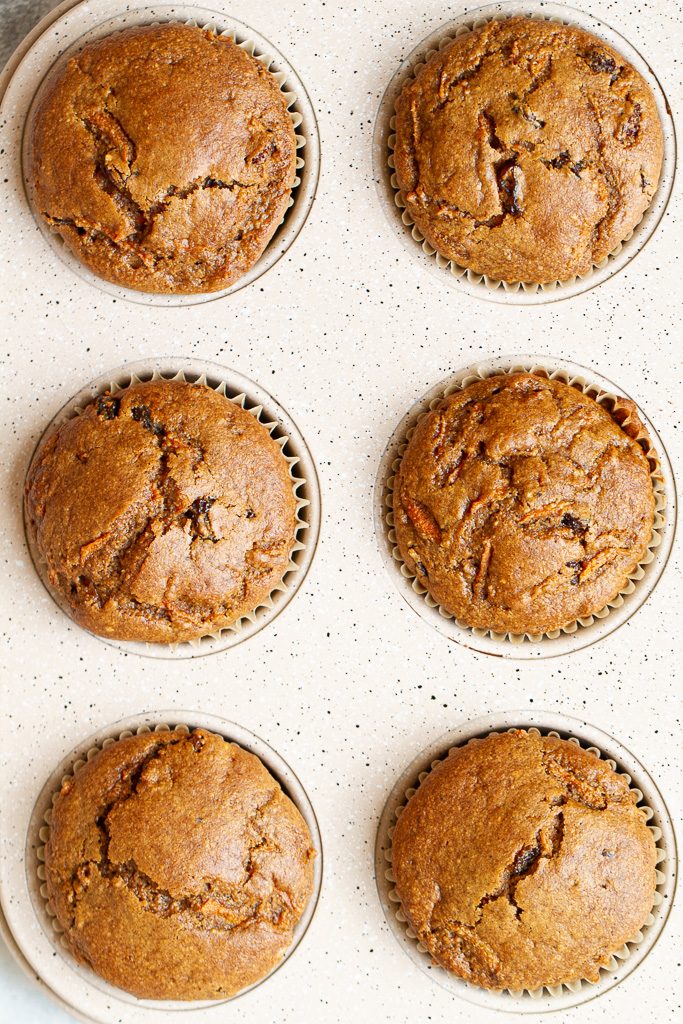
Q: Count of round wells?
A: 6